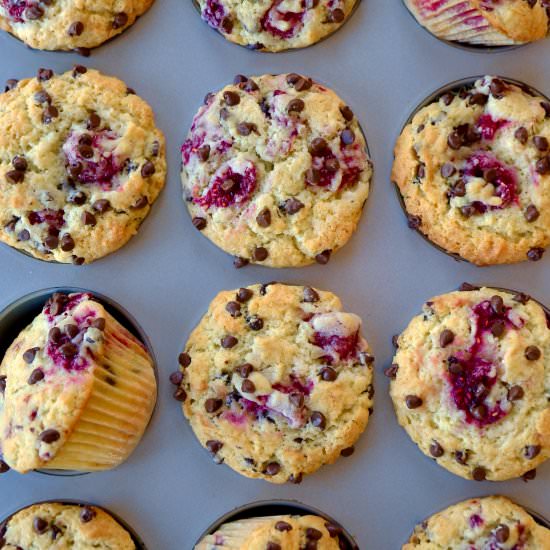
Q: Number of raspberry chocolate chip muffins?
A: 12